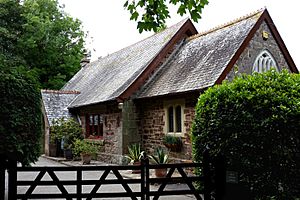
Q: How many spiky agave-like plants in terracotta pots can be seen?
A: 2